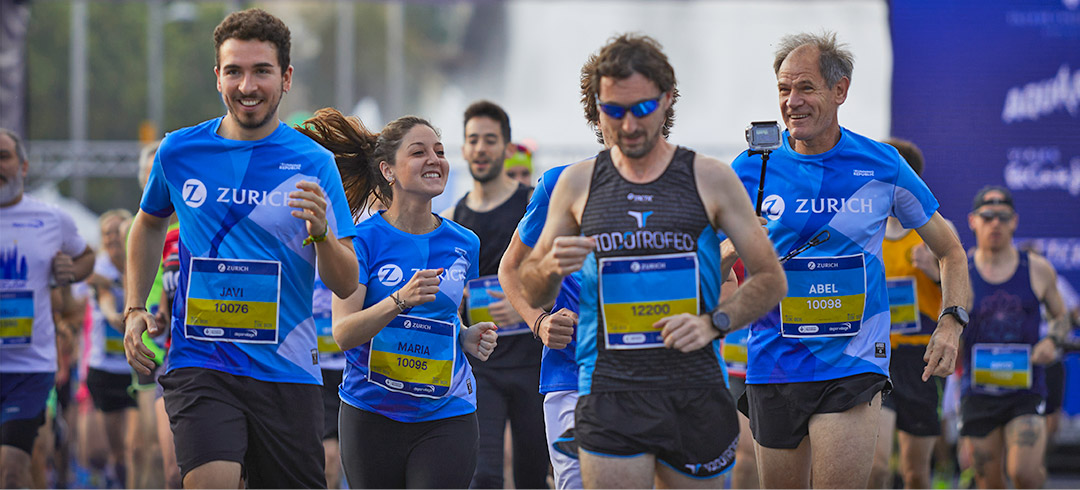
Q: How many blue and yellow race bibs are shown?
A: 11